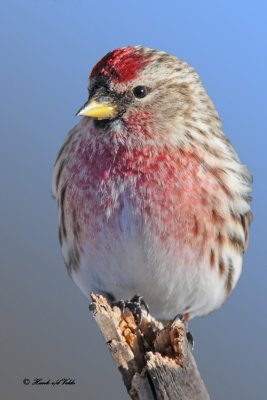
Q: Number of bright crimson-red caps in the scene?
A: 1